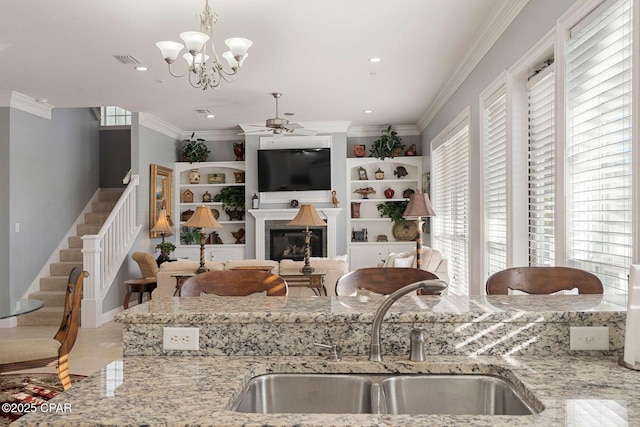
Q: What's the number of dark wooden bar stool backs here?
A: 3